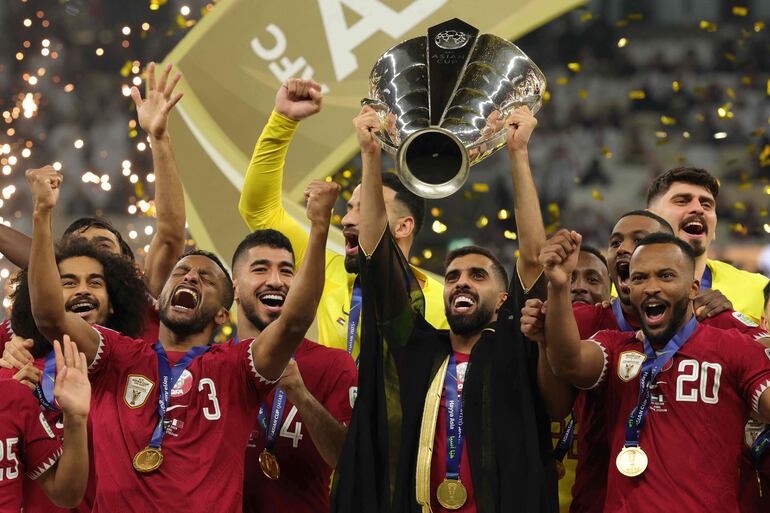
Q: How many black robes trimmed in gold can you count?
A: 1